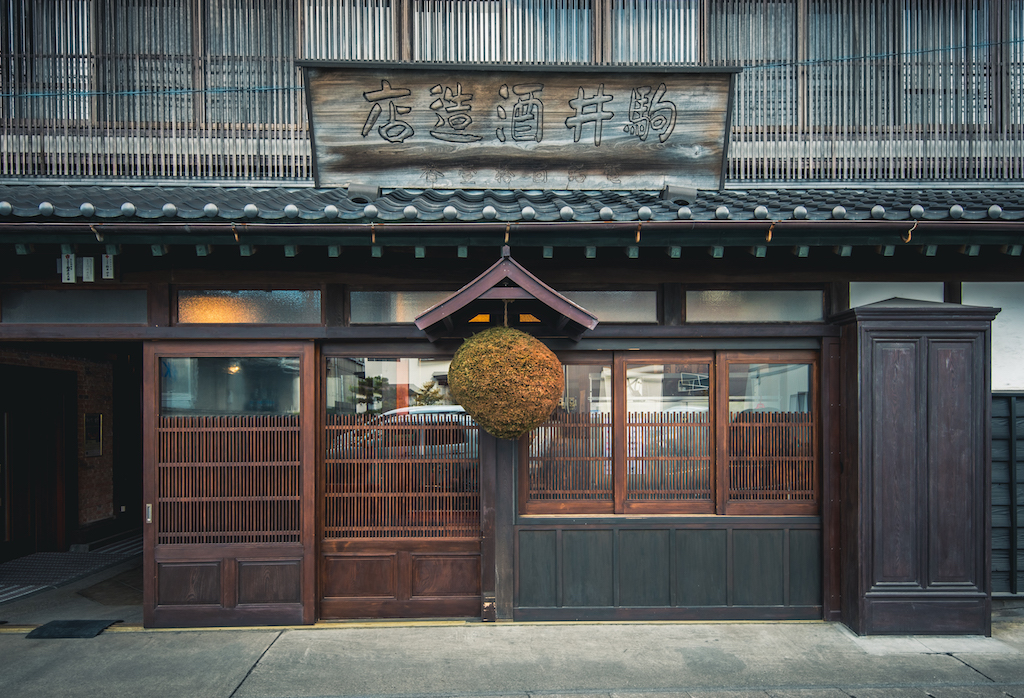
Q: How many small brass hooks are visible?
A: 7